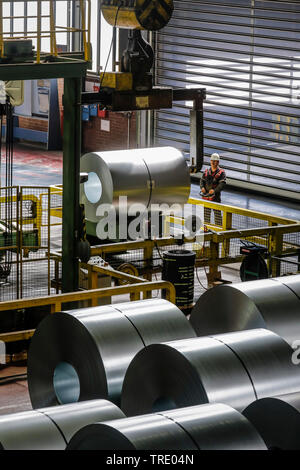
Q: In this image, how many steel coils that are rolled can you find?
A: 7